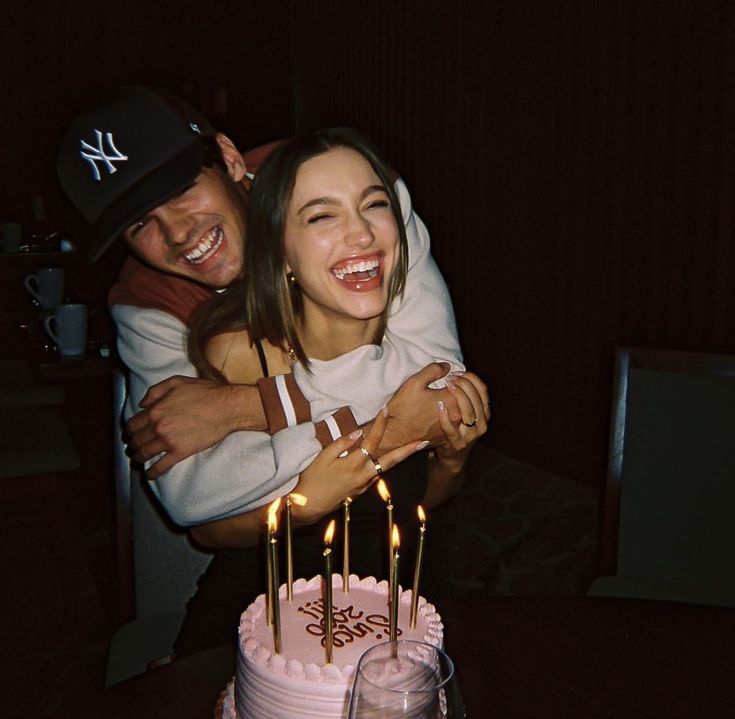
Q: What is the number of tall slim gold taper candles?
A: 8